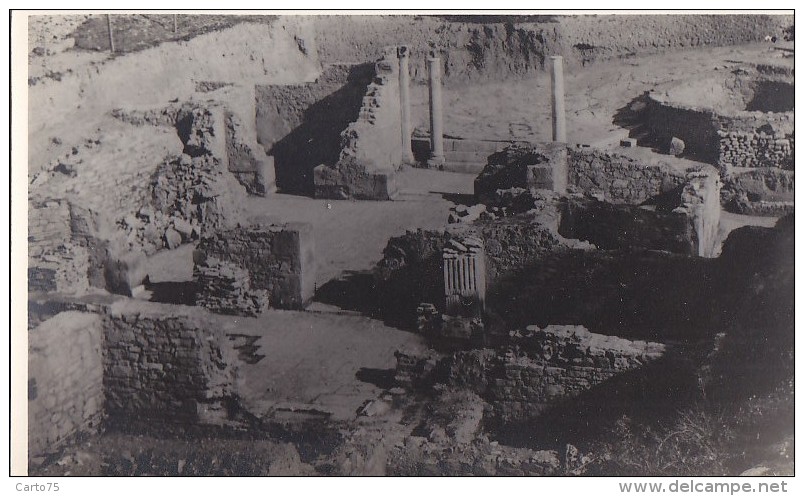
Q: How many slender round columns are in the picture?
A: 3